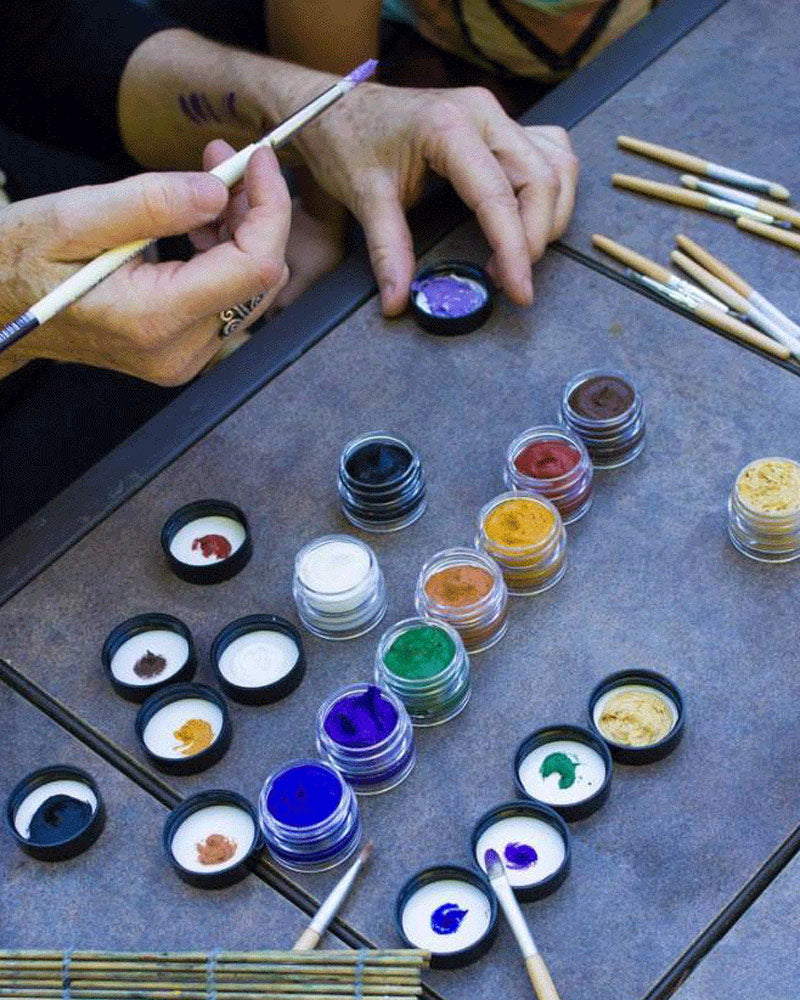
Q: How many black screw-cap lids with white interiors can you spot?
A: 11